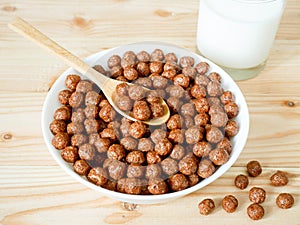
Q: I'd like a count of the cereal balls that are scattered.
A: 8